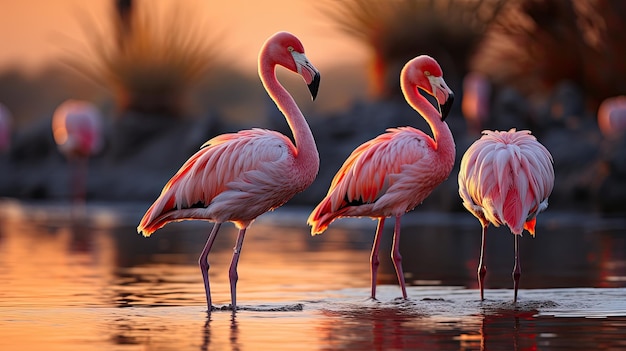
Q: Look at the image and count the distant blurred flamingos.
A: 4